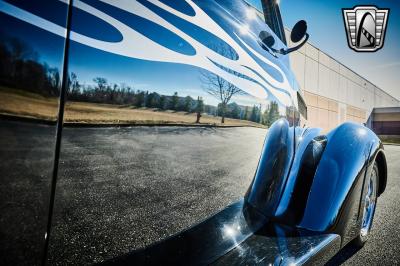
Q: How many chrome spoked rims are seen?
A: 1